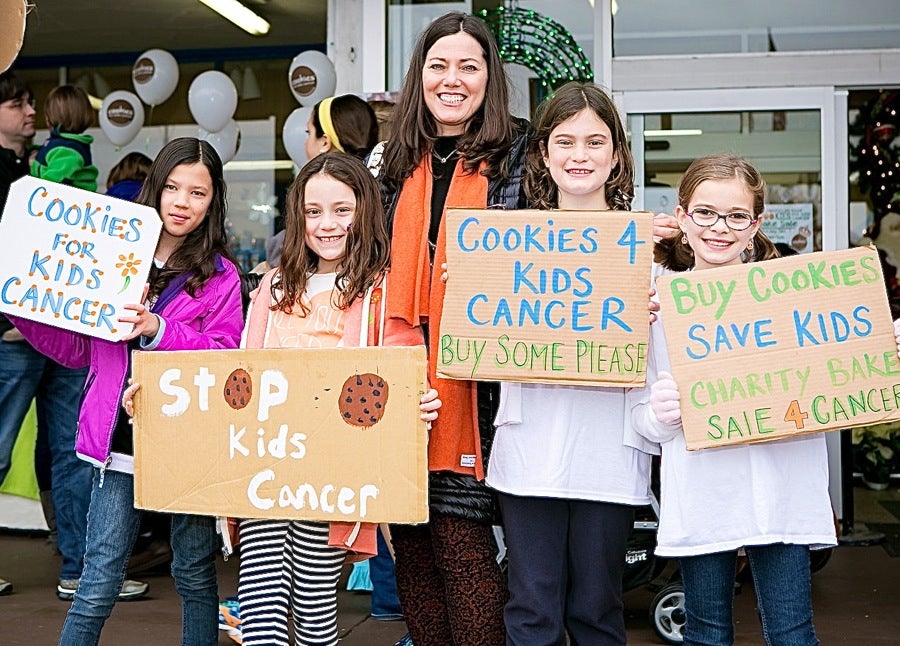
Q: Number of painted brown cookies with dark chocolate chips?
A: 2